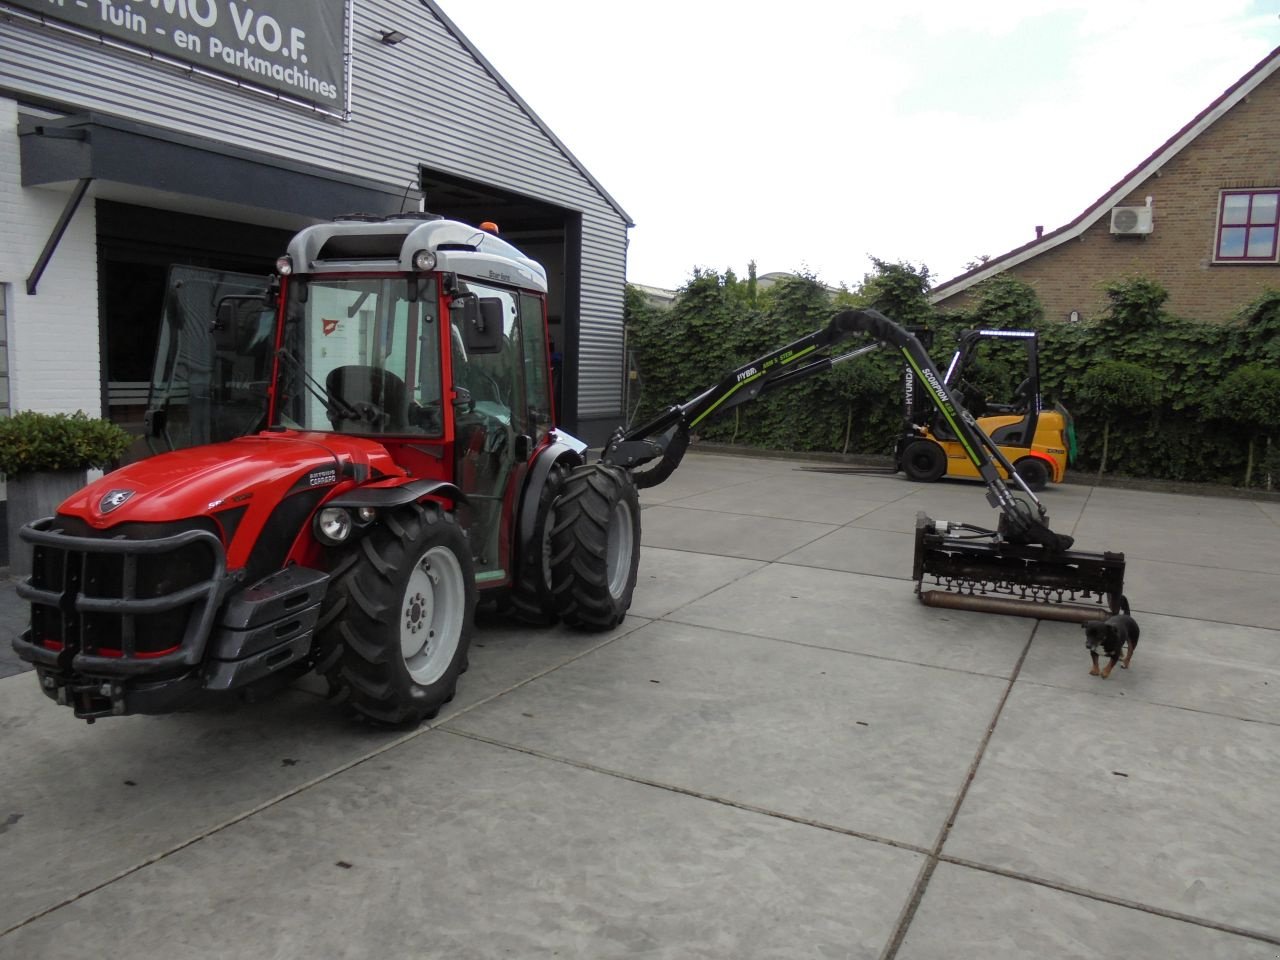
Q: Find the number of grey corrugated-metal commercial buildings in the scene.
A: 1